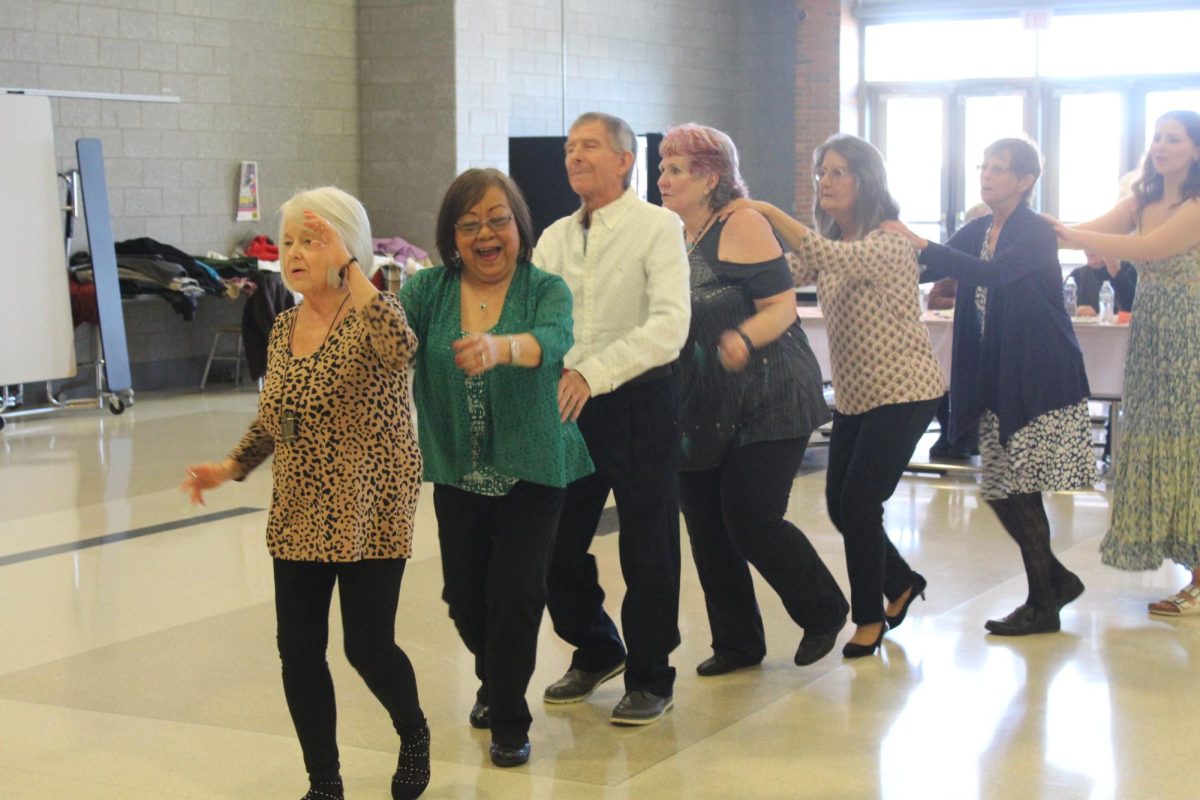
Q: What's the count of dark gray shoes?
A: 2